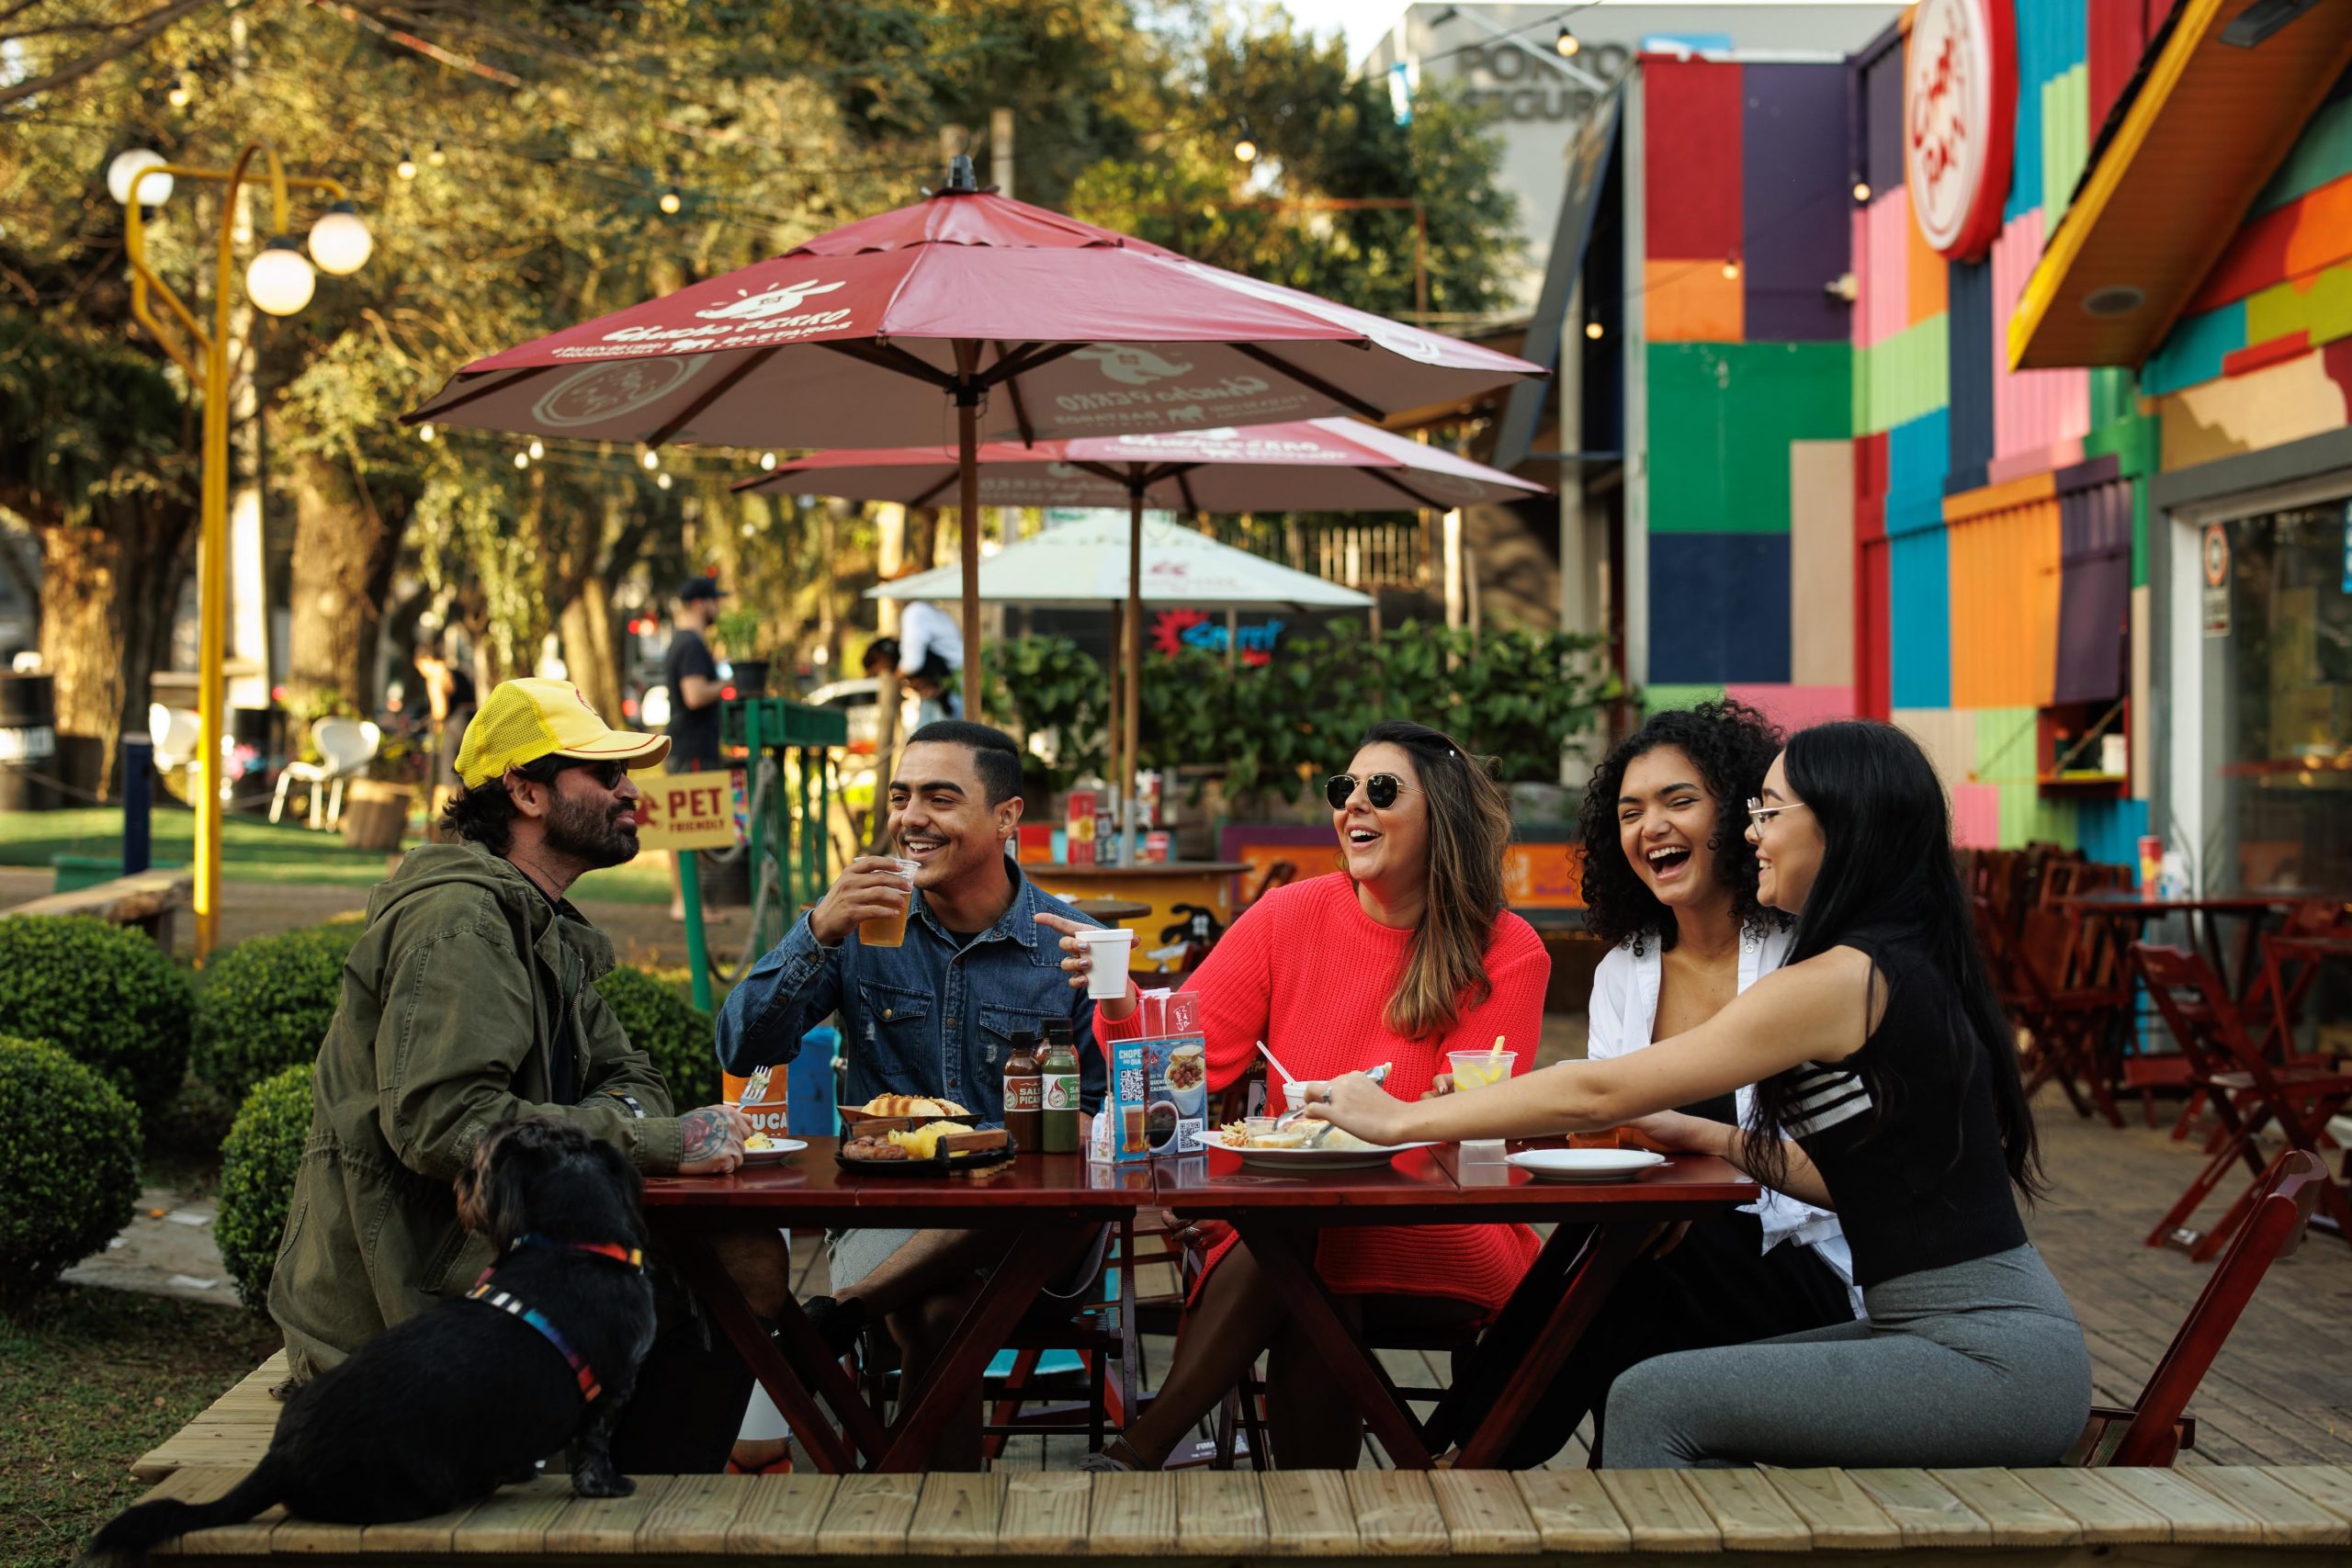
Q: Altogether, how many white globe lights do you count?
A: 3